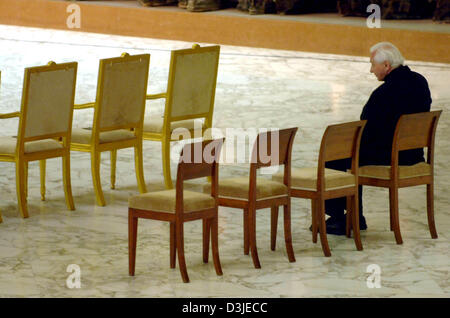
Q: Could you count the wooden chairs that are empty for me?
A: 3